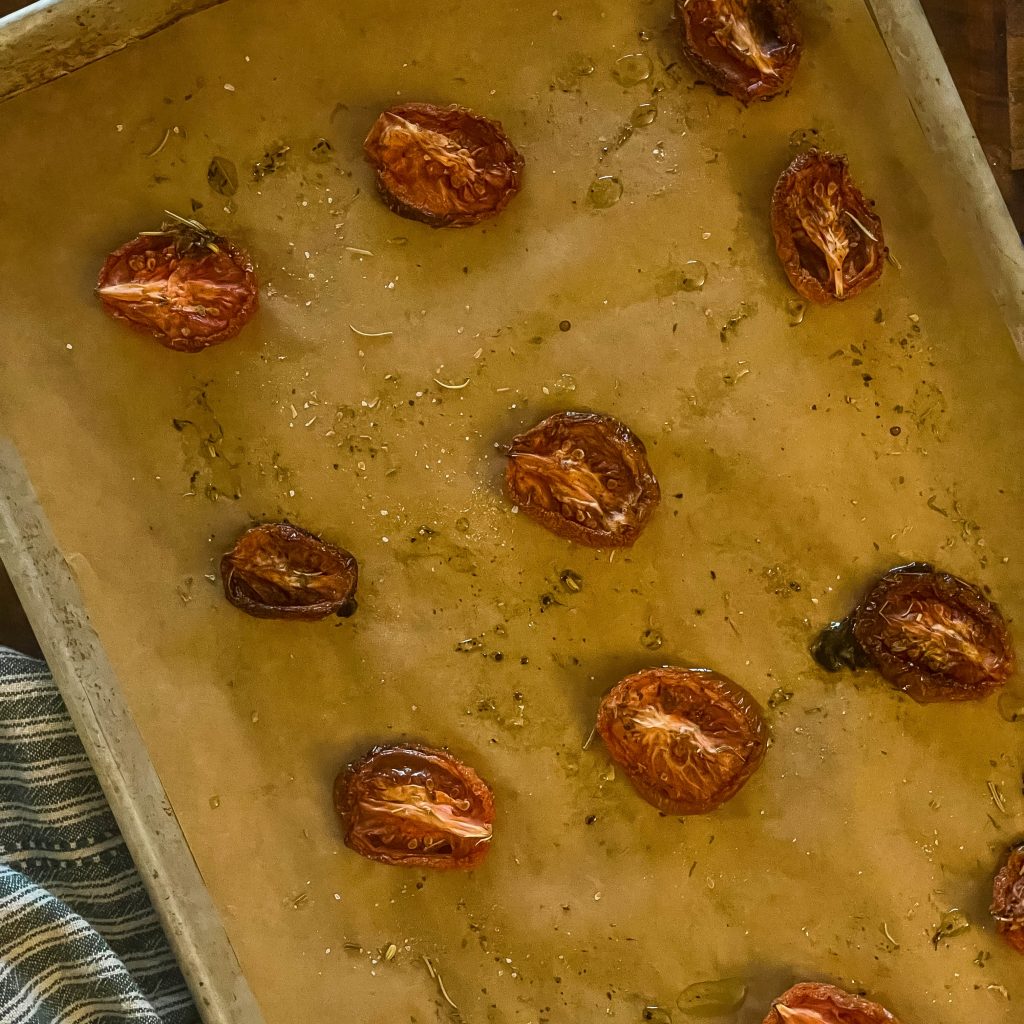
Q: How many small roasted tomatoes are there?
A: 11